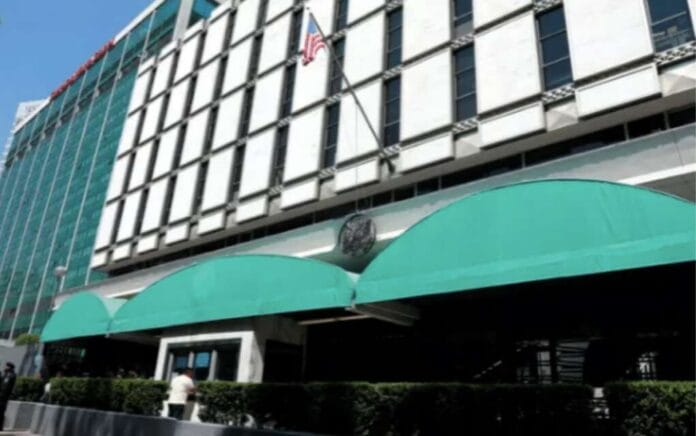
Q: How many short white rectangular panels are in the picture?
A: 11